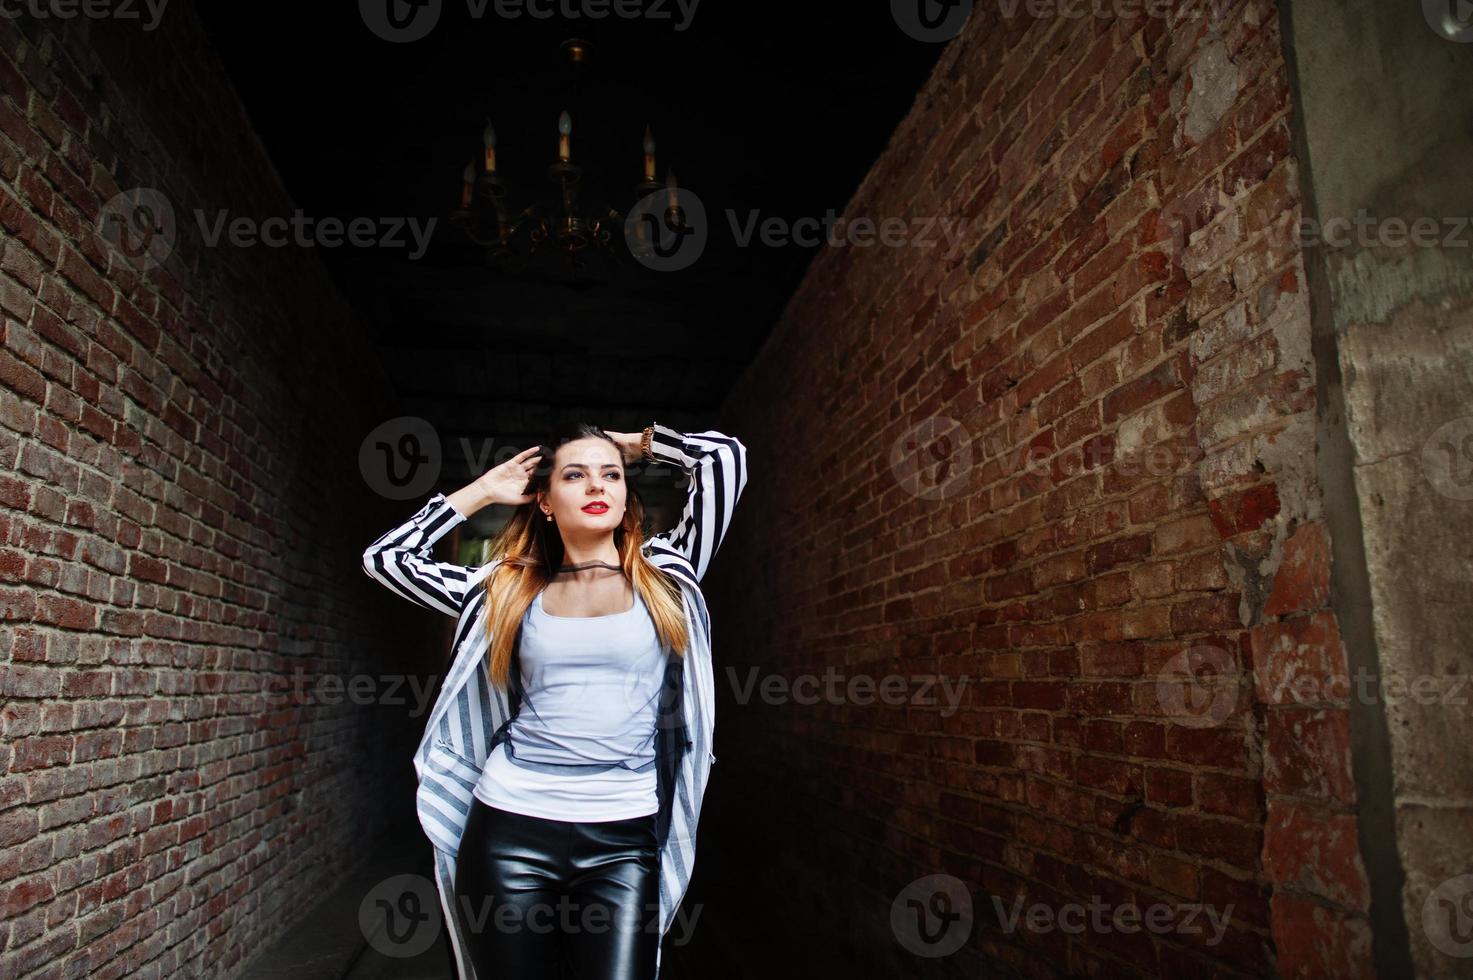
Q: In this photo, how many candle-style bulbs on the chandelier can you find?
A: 5